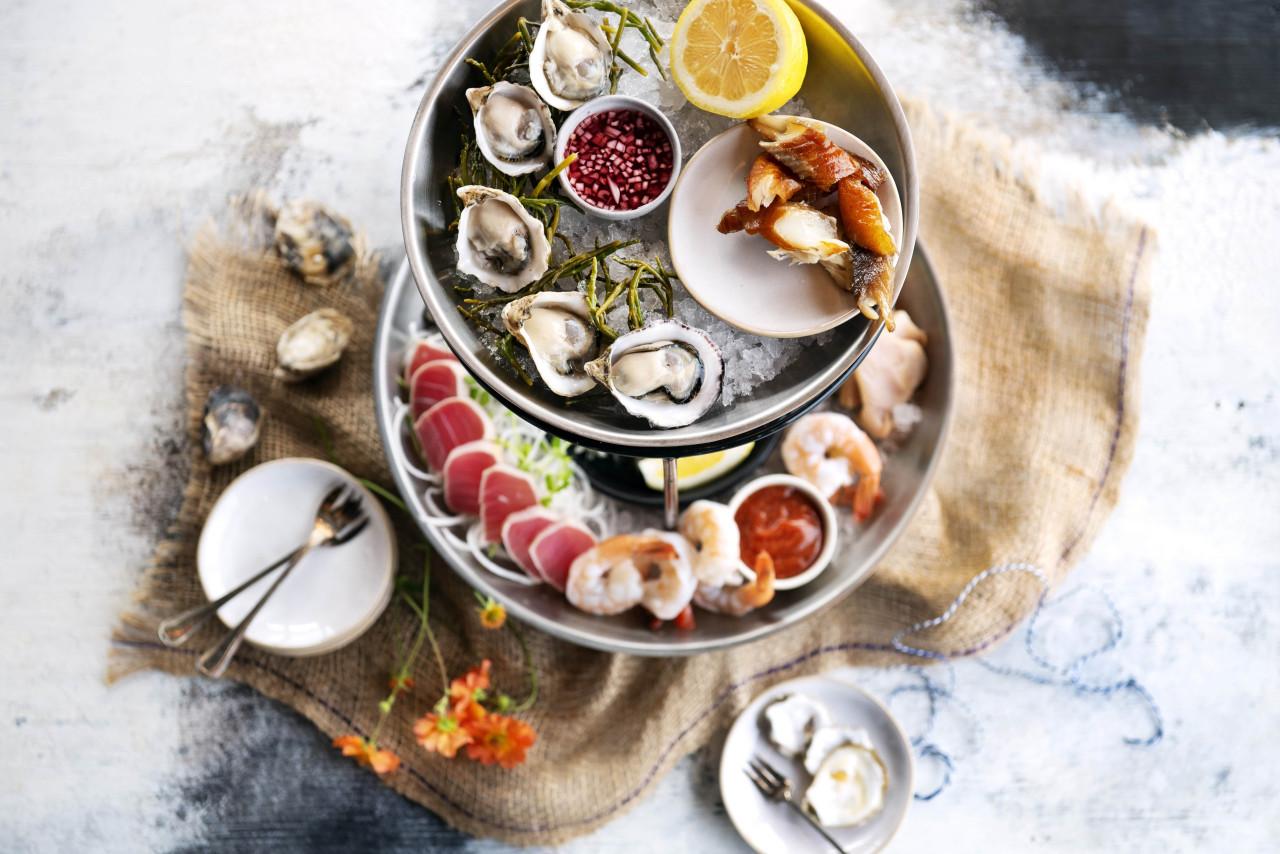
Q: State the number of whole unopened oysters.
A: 3